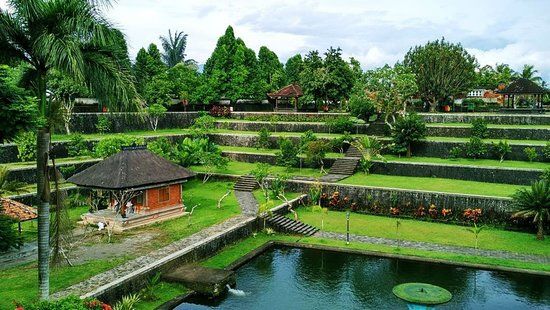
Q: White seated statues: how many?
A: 0